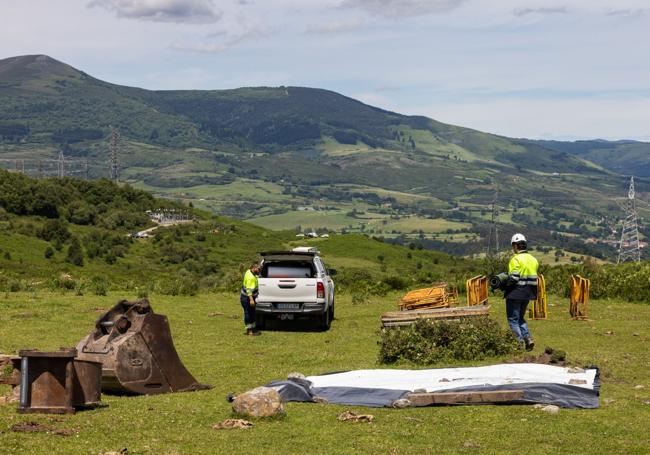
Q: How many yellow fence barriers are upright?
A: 3